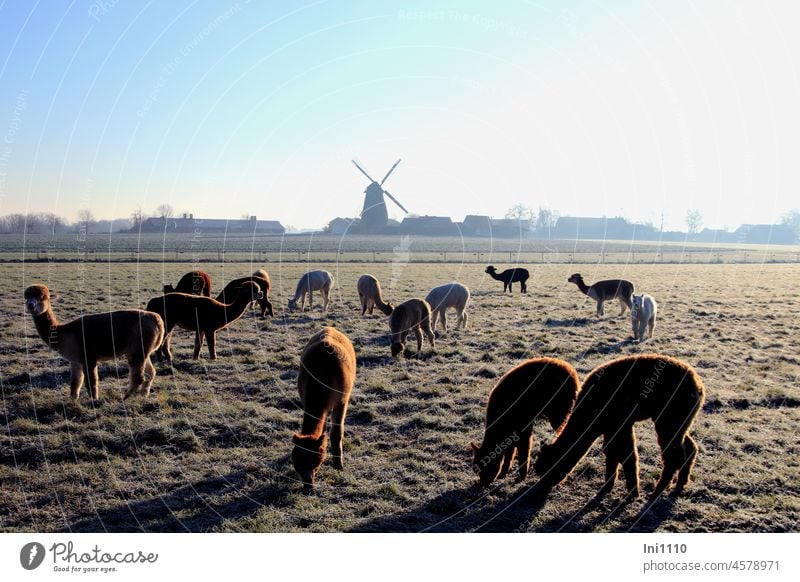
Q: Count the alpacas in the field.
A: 15